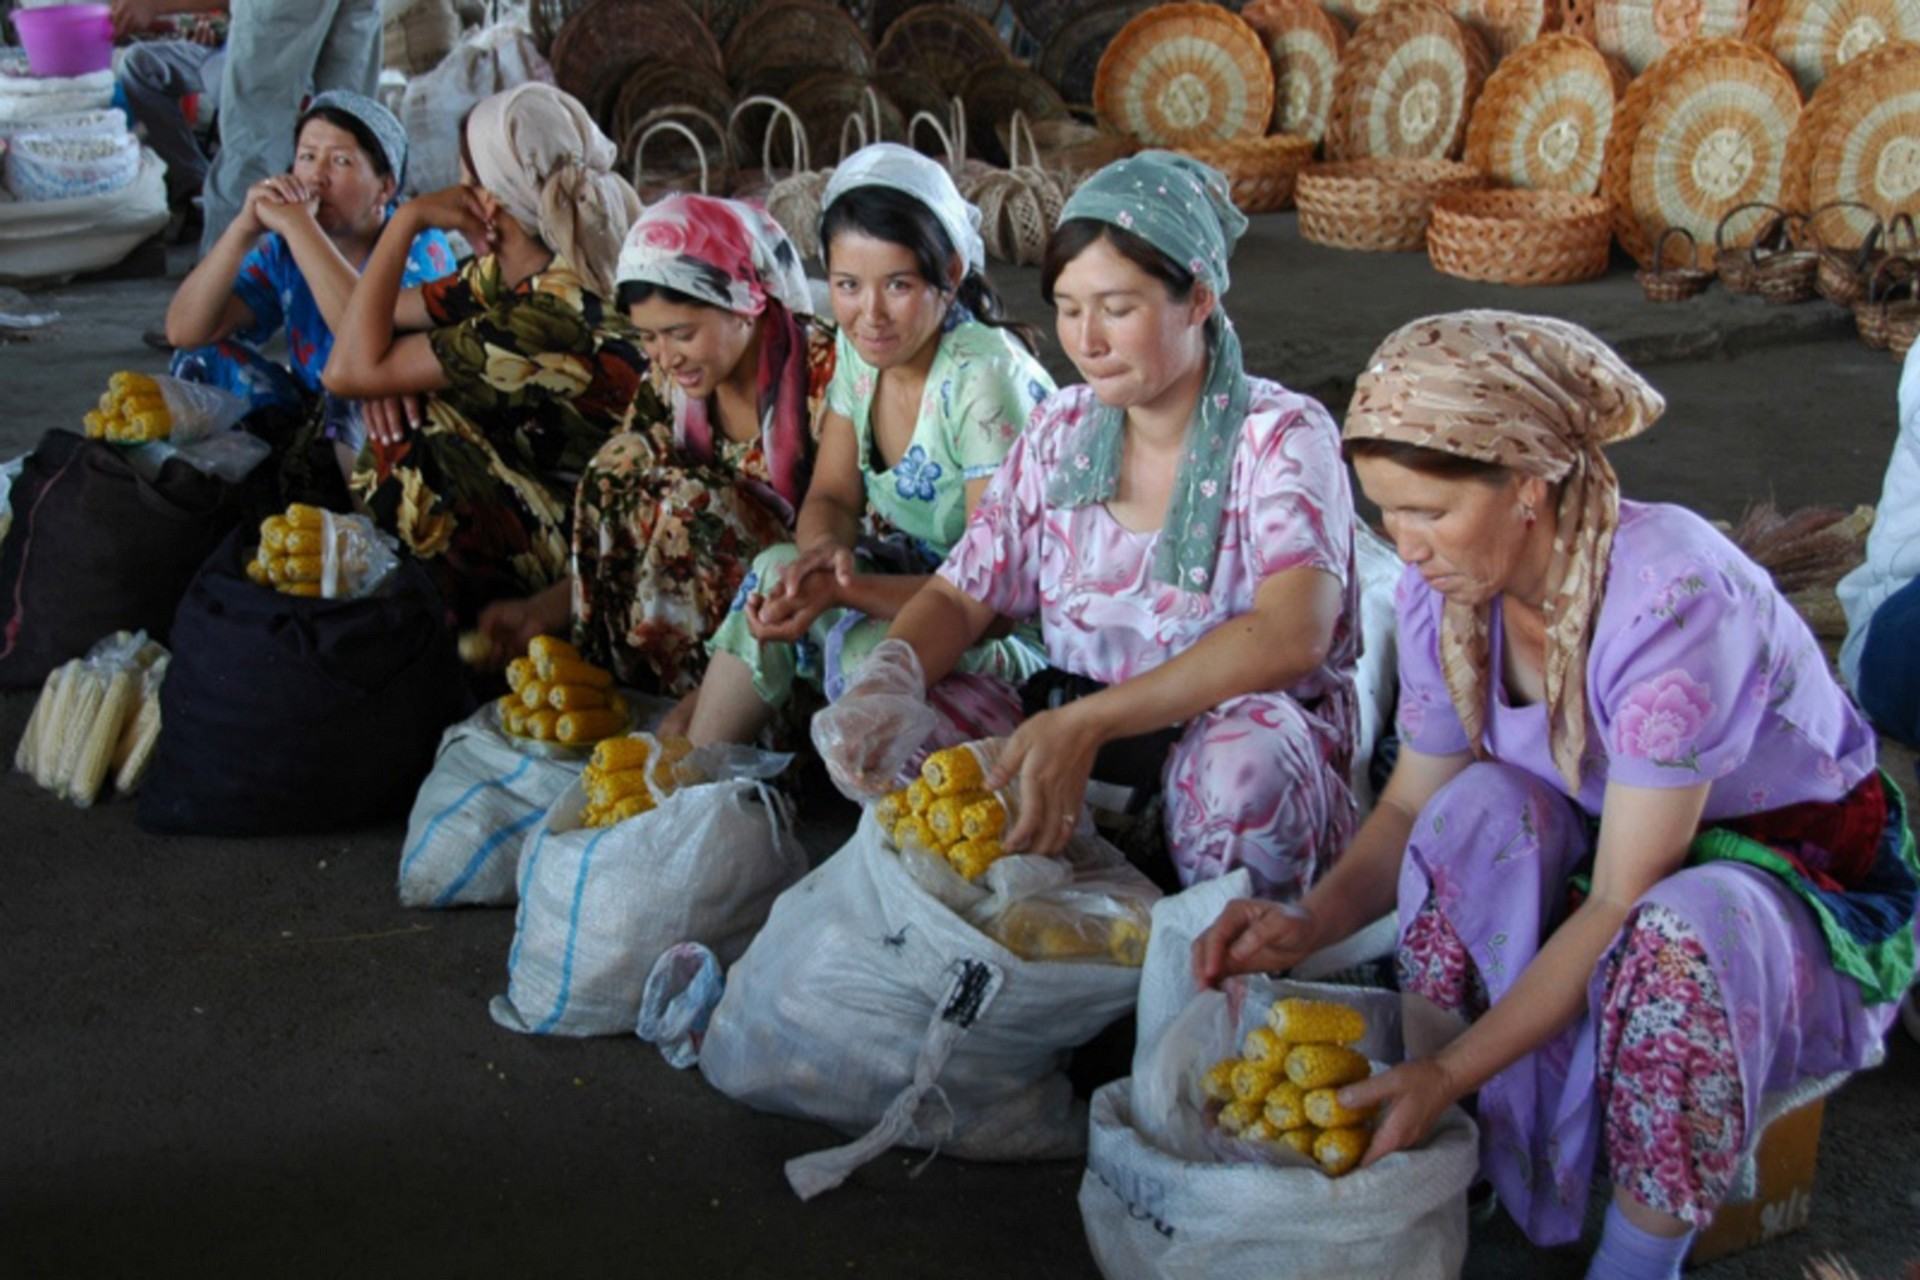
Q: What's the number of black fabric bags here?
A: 2